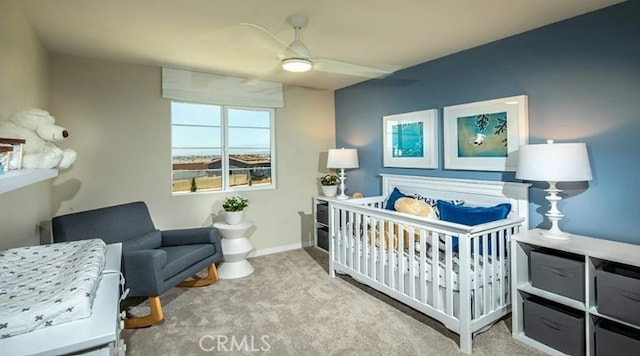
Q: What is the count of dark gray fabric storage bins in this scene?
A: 6